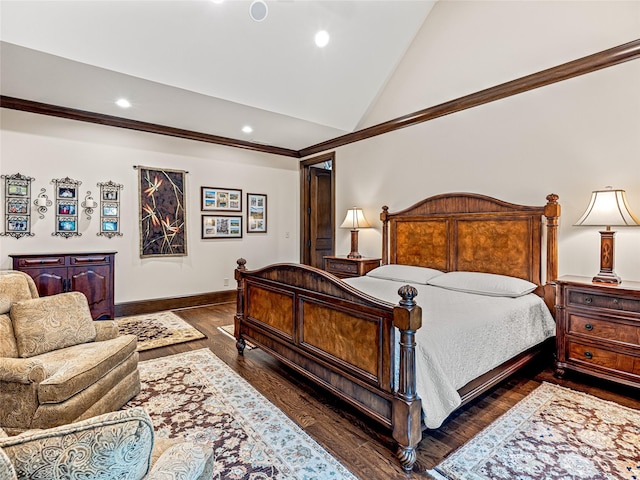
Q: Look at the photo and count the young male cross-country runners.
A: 0